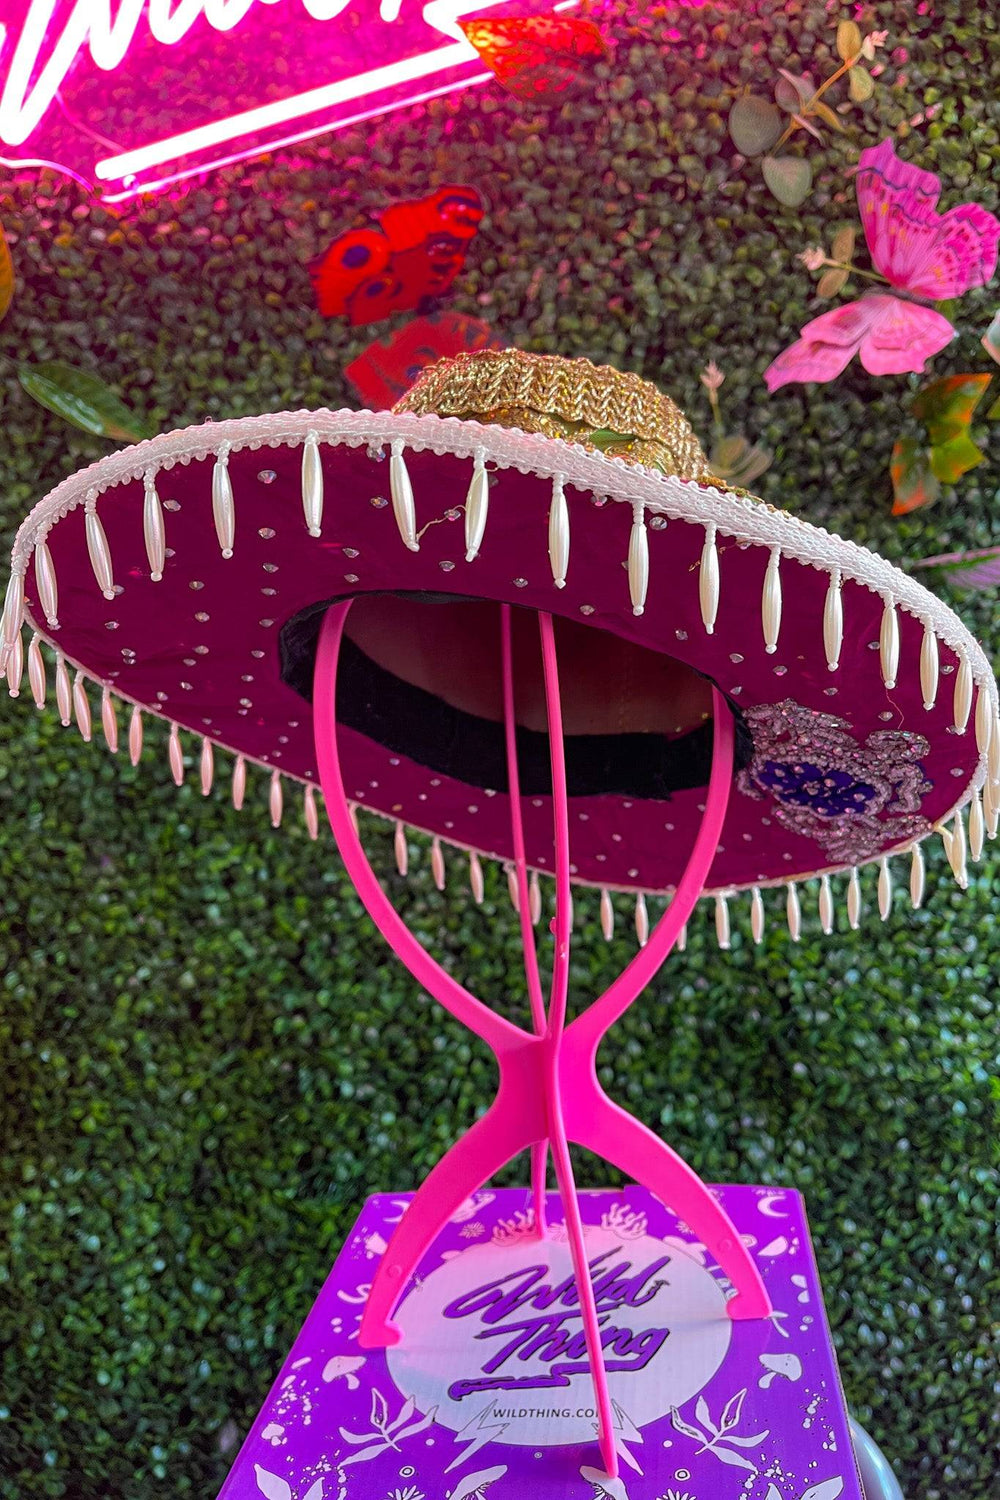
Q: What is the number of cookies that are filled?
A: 0